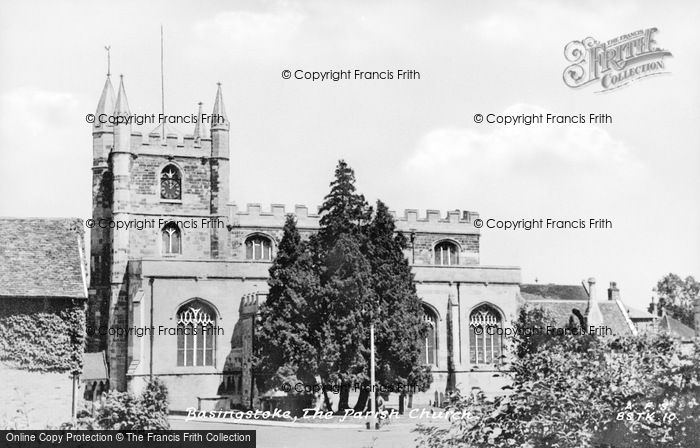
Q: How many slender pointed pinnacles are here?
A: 4